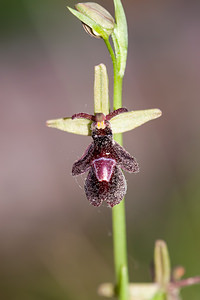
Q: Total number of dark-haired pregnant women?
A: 0